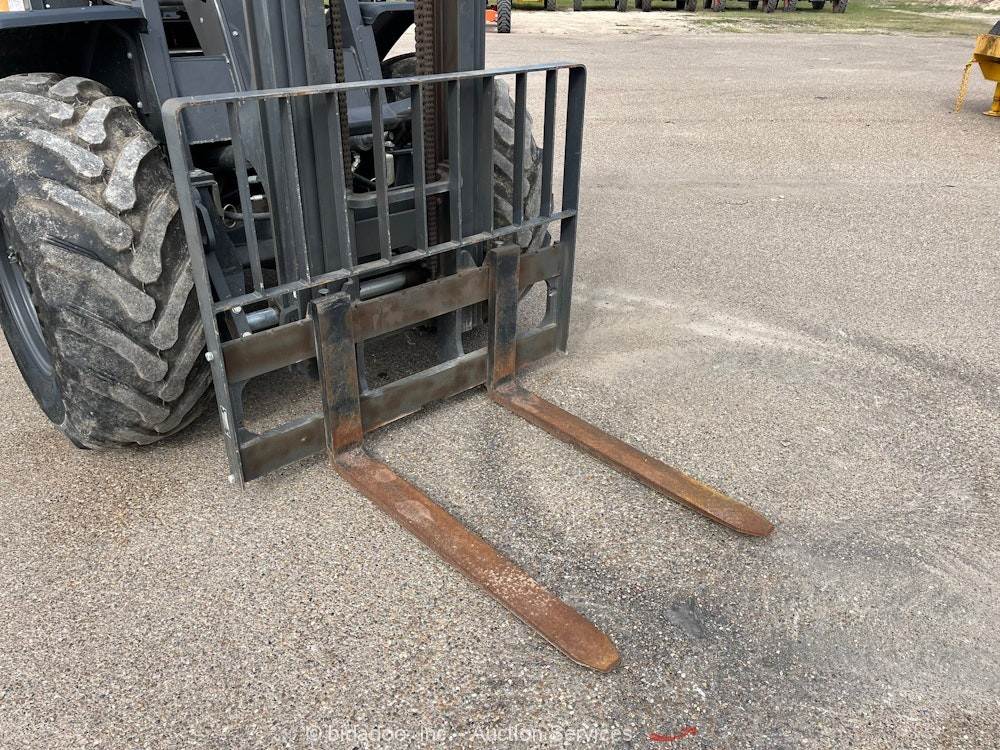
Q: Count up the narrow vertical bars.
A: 9